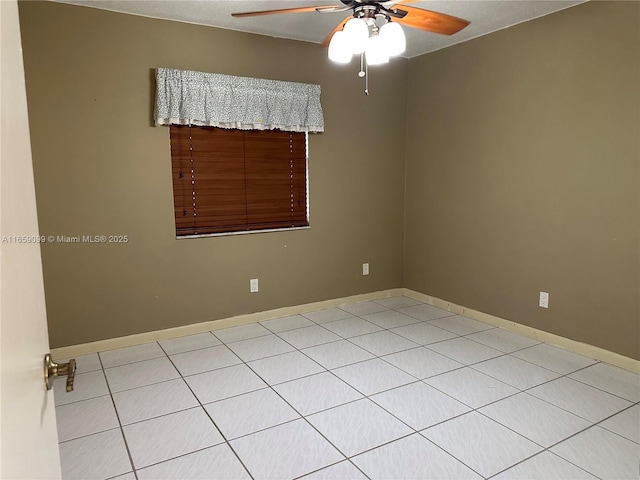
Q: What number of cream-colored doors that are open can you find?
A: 1